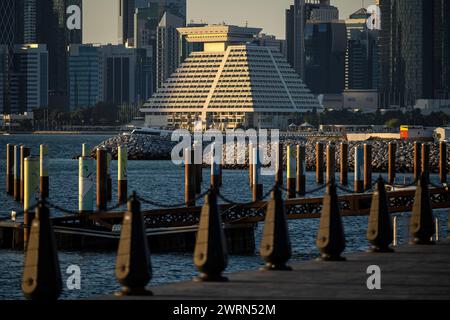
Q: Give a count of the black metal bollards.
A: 7